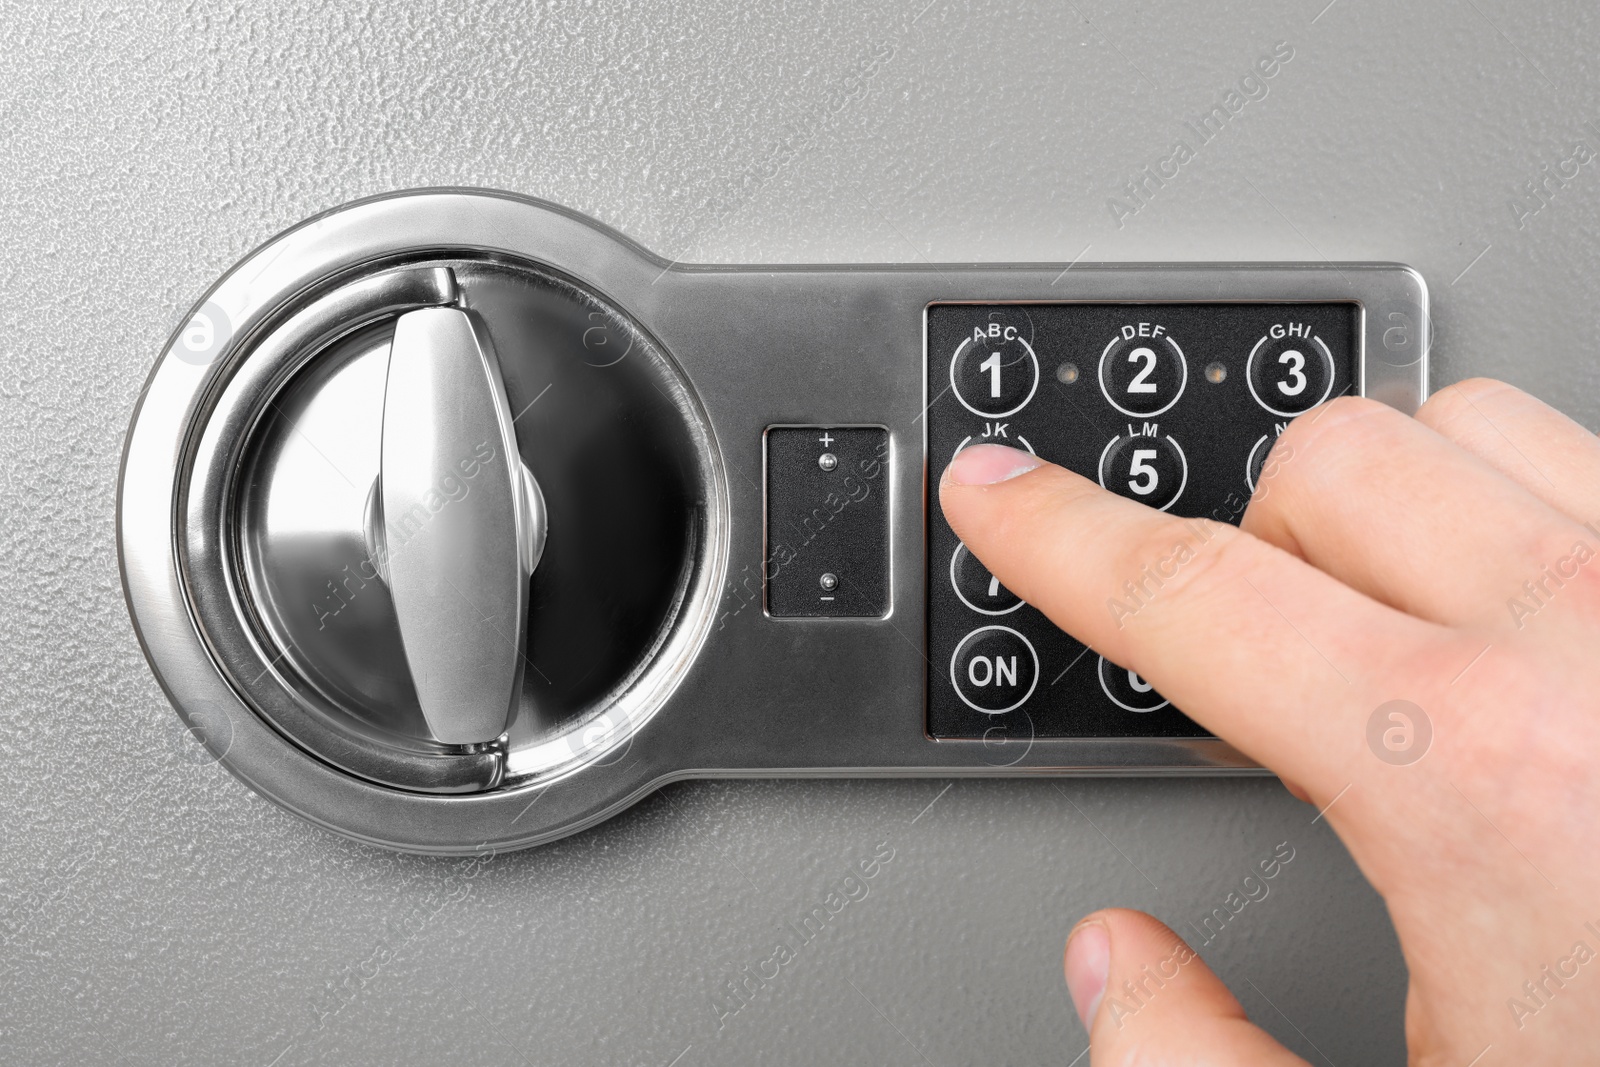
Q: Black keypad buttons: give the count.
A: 9